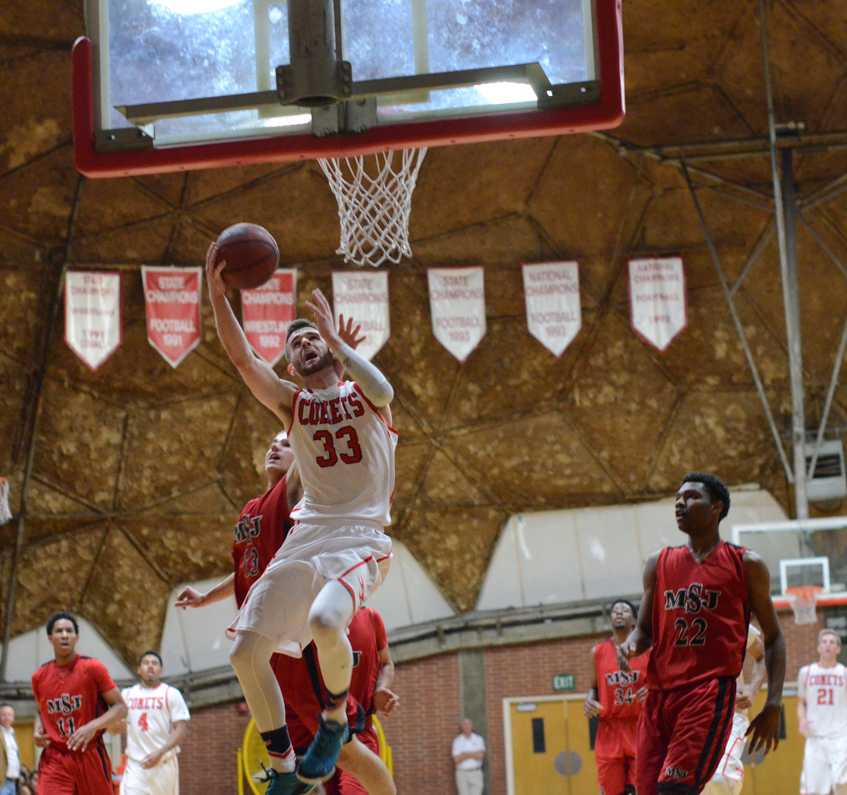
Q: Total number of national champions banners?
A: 2